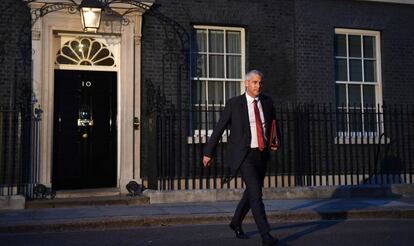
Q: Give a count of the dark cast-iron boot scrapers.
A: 2